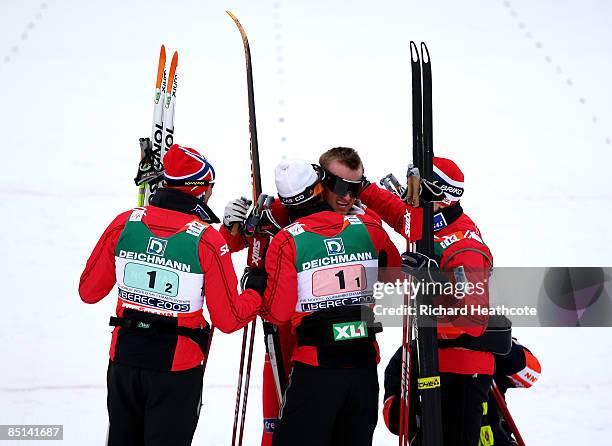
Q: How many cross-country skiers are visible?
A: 4